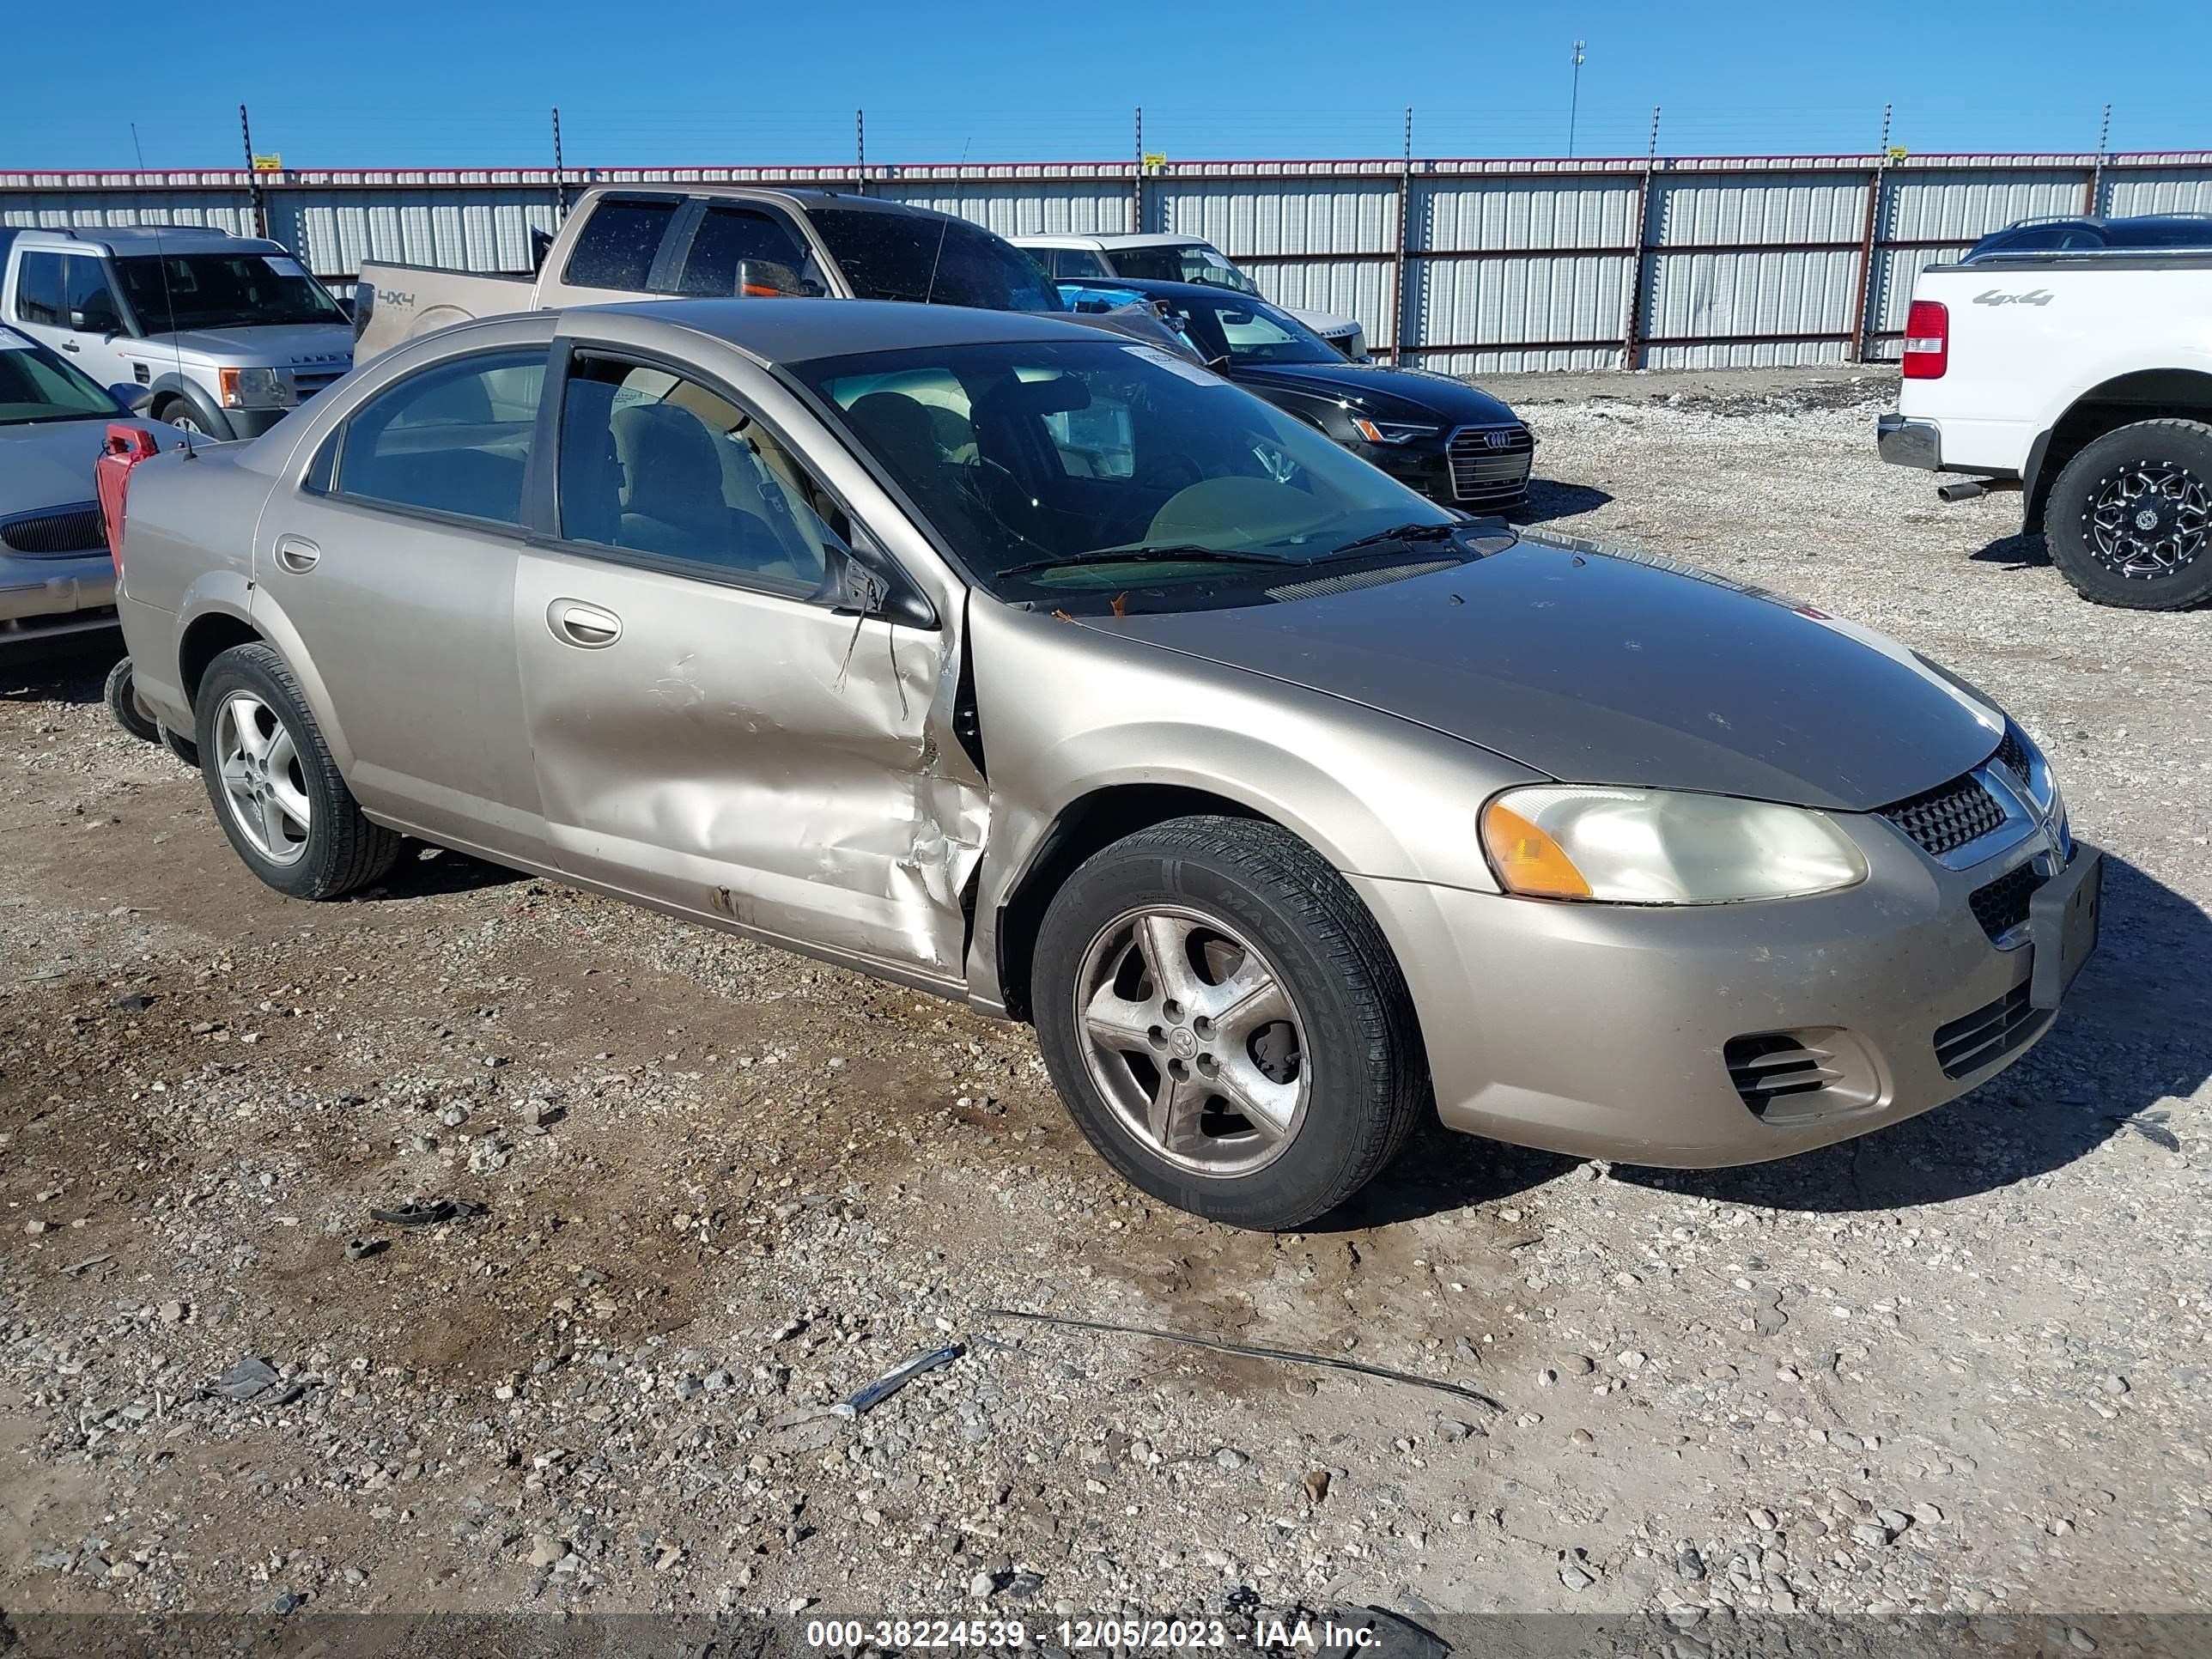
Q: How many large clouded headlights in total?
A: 1